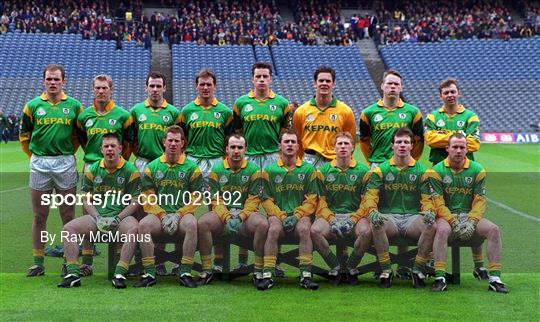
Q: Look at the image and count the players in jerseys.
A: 15